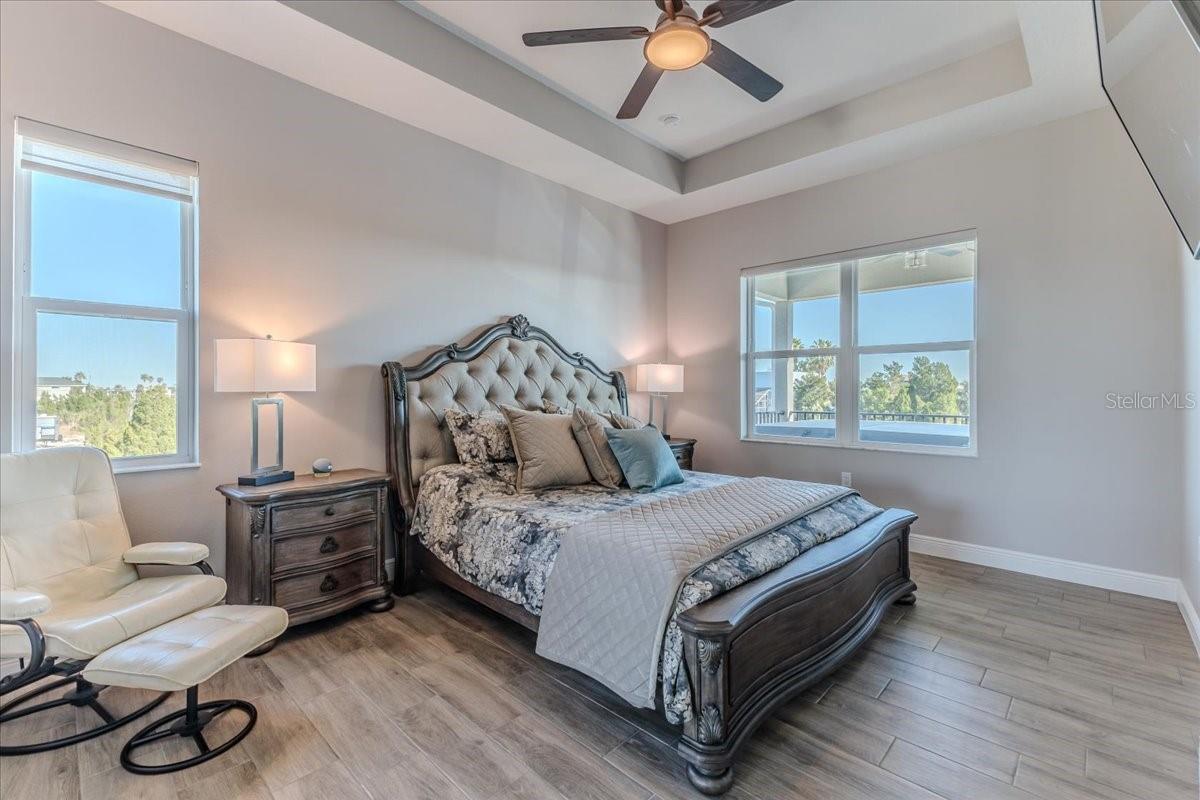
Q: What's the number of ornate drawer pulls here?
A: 2